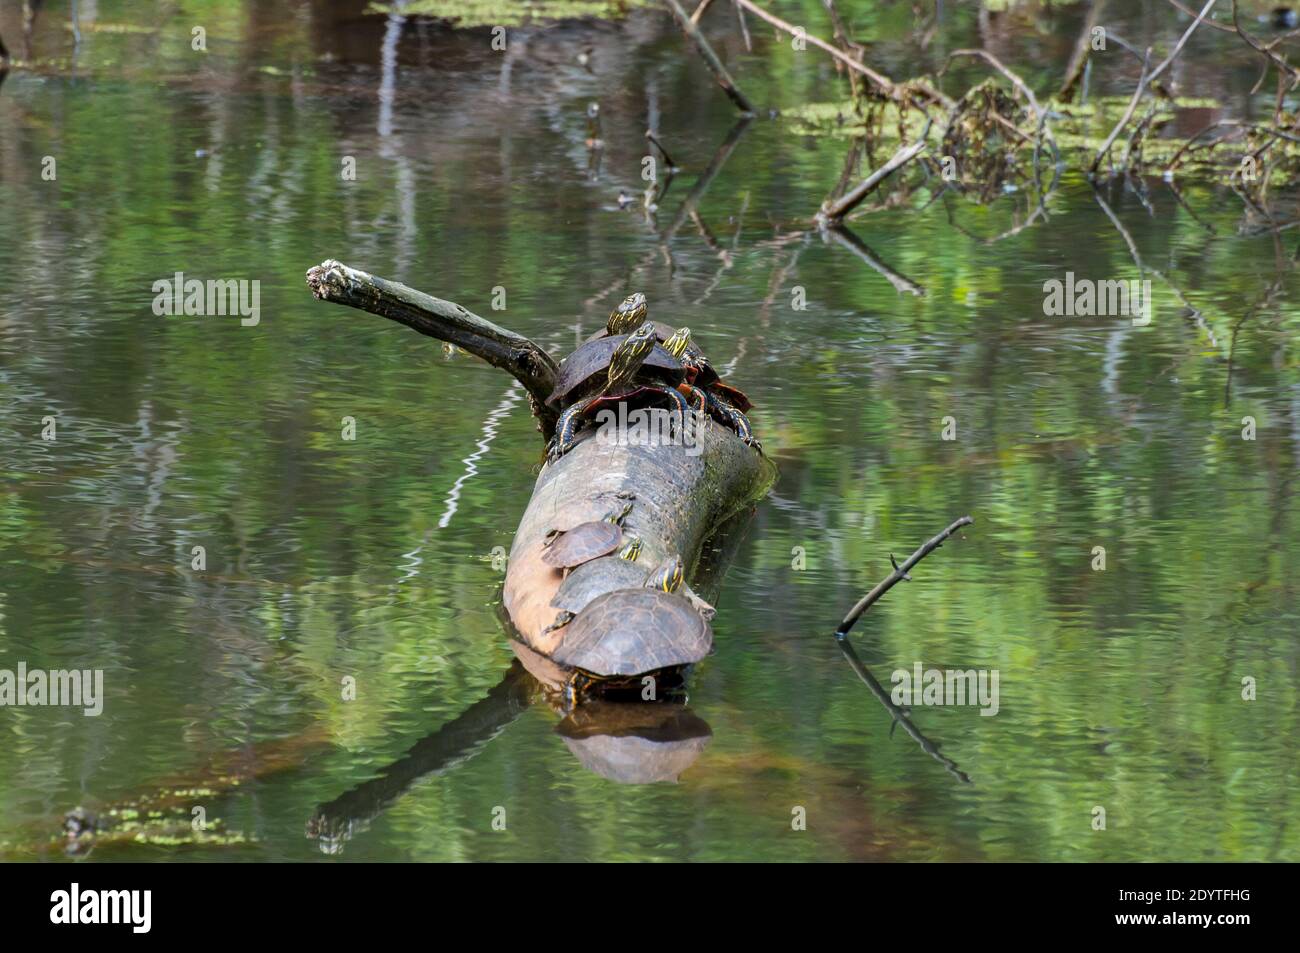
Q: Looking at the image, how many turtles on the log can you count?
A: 6